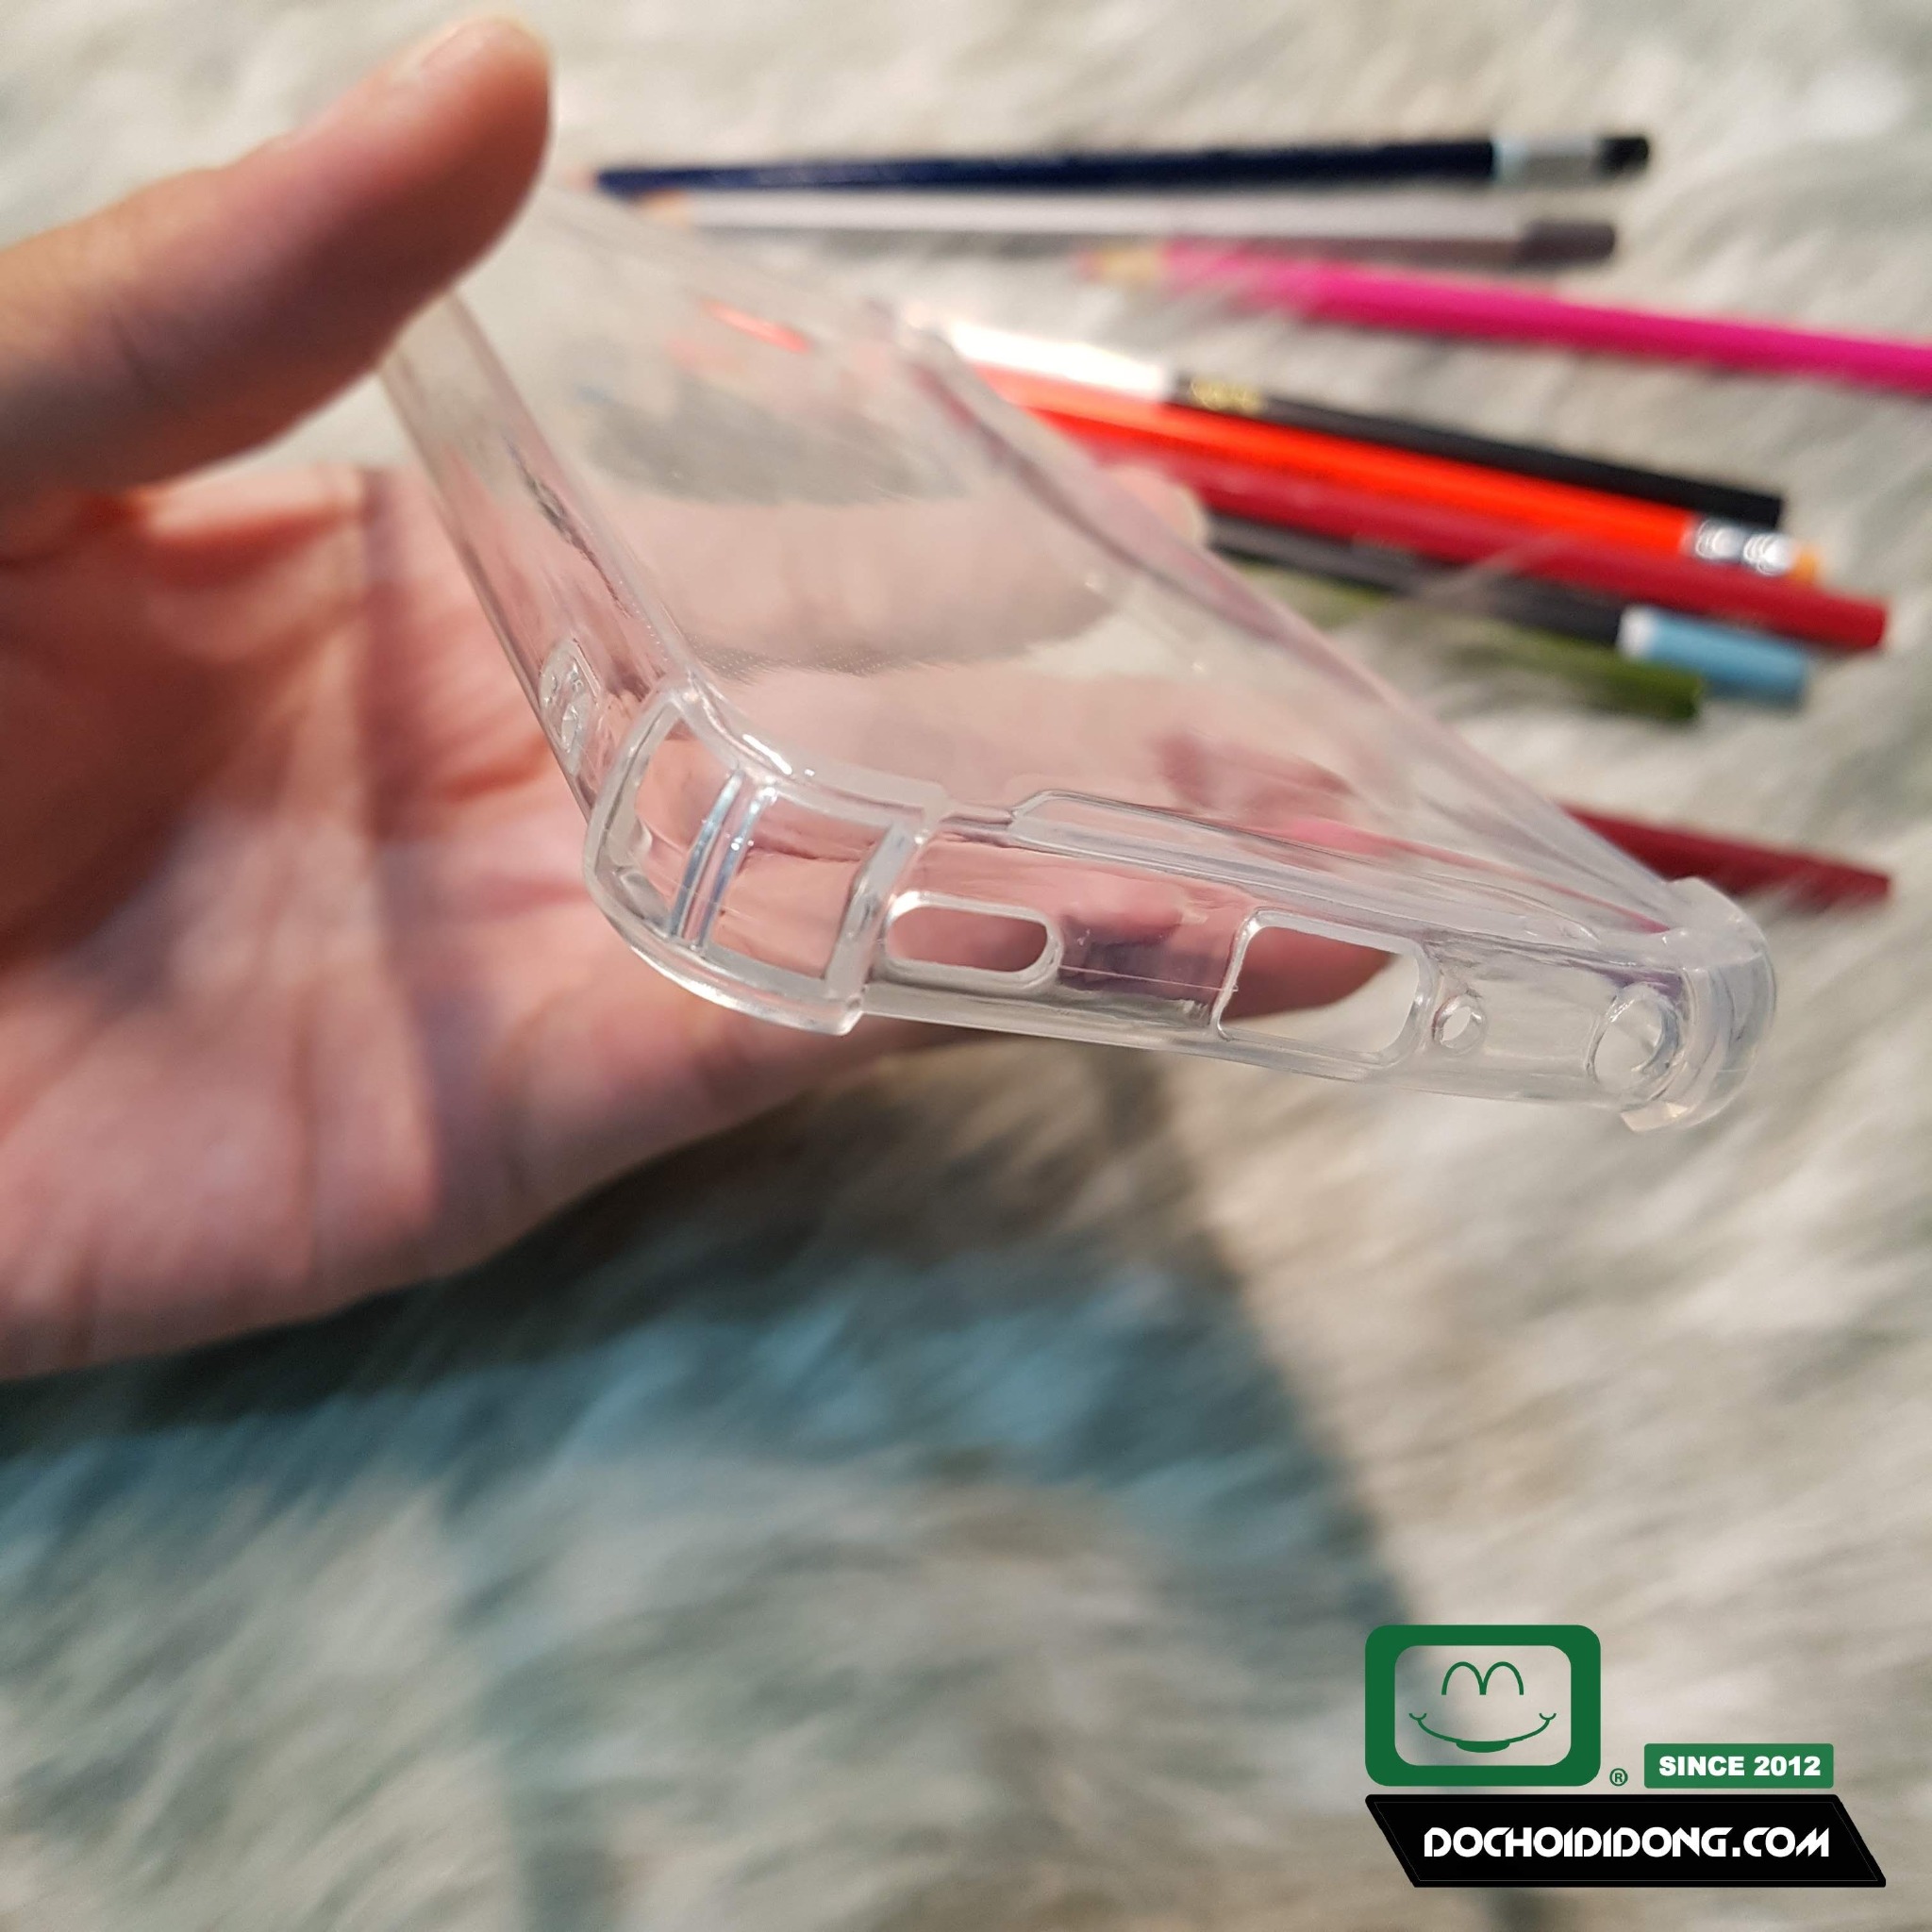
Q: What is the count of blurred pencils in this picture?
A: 9